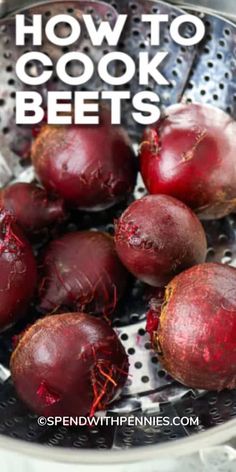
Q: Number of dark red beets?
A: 8